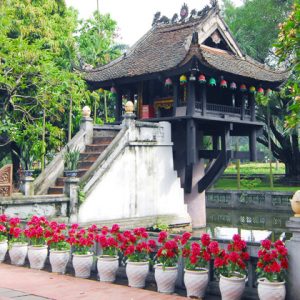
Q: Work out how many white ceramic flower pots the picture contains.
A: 11